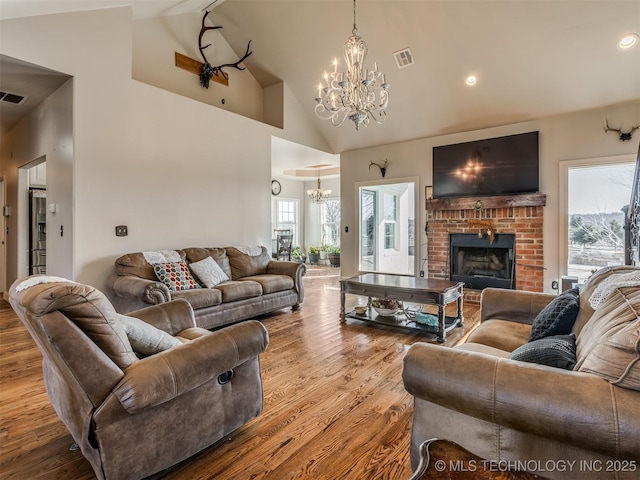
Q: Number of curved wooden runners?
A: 0